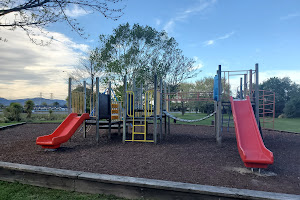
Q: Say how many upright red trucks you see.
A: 0